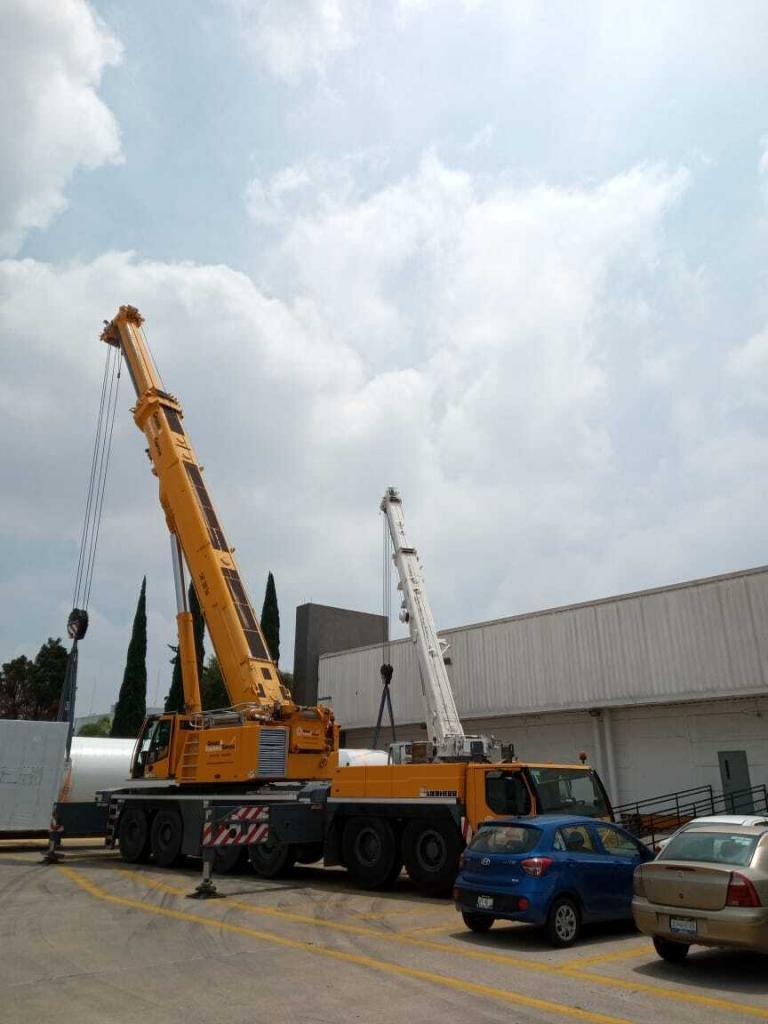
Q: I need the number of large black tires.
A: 6